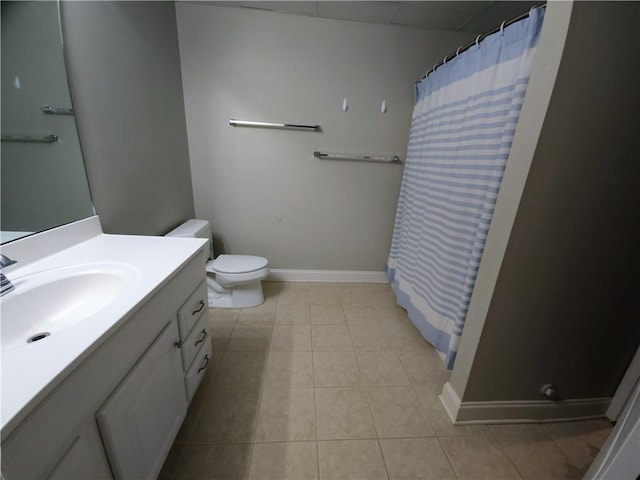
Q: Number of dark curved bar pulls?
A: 3